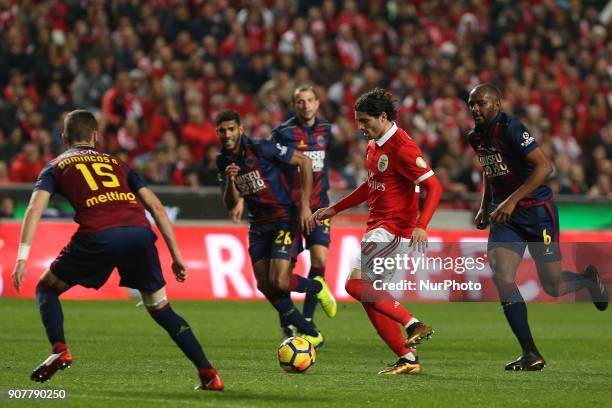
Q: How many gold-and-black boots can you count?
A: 2